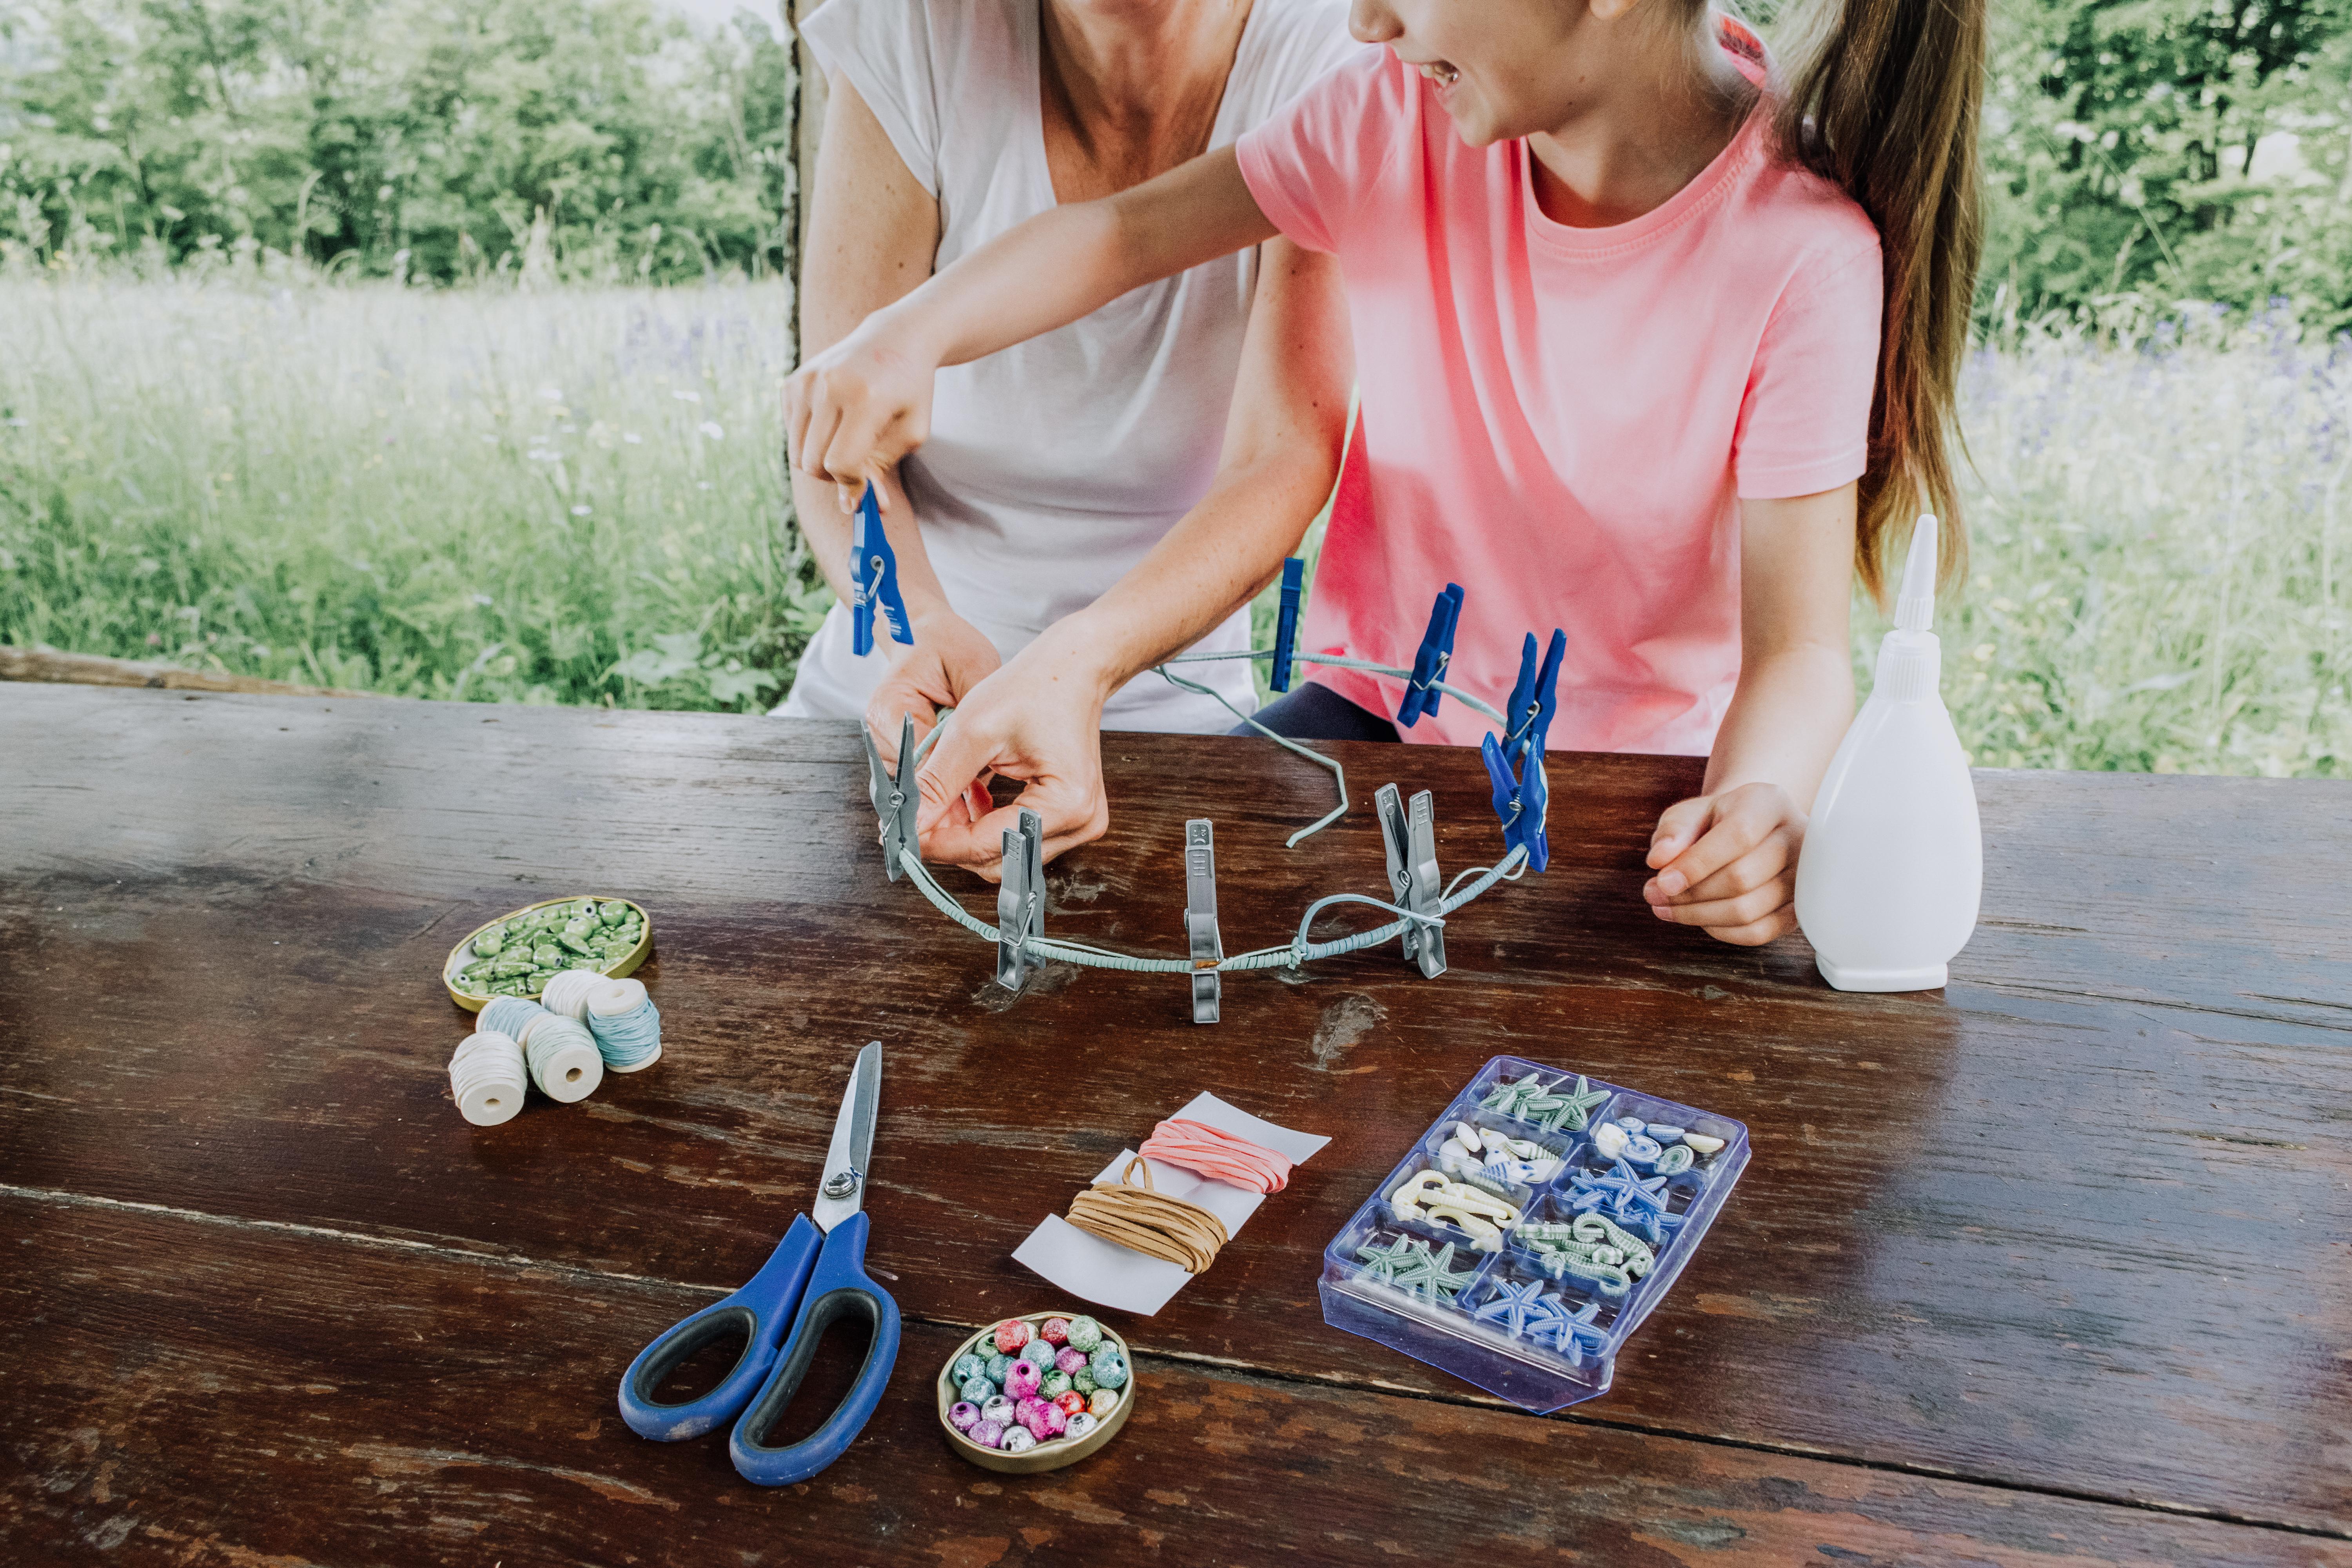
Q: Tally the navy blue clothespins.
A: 5